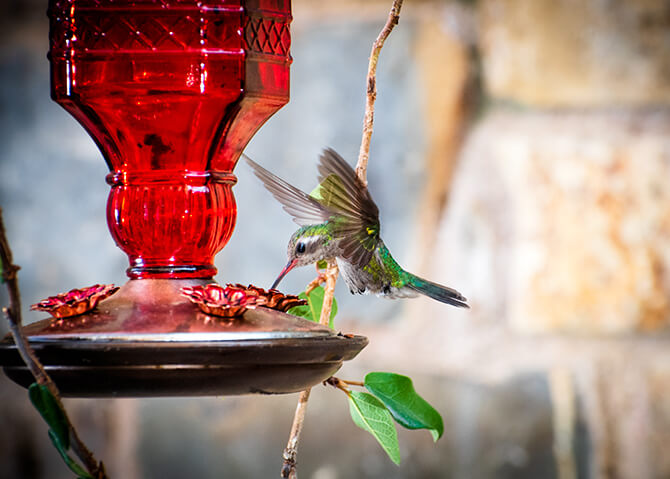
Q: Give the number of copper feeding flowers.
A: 3